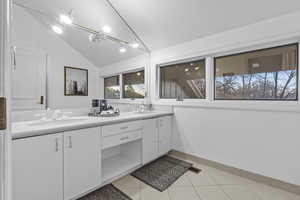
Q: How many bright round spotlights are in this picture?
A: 5